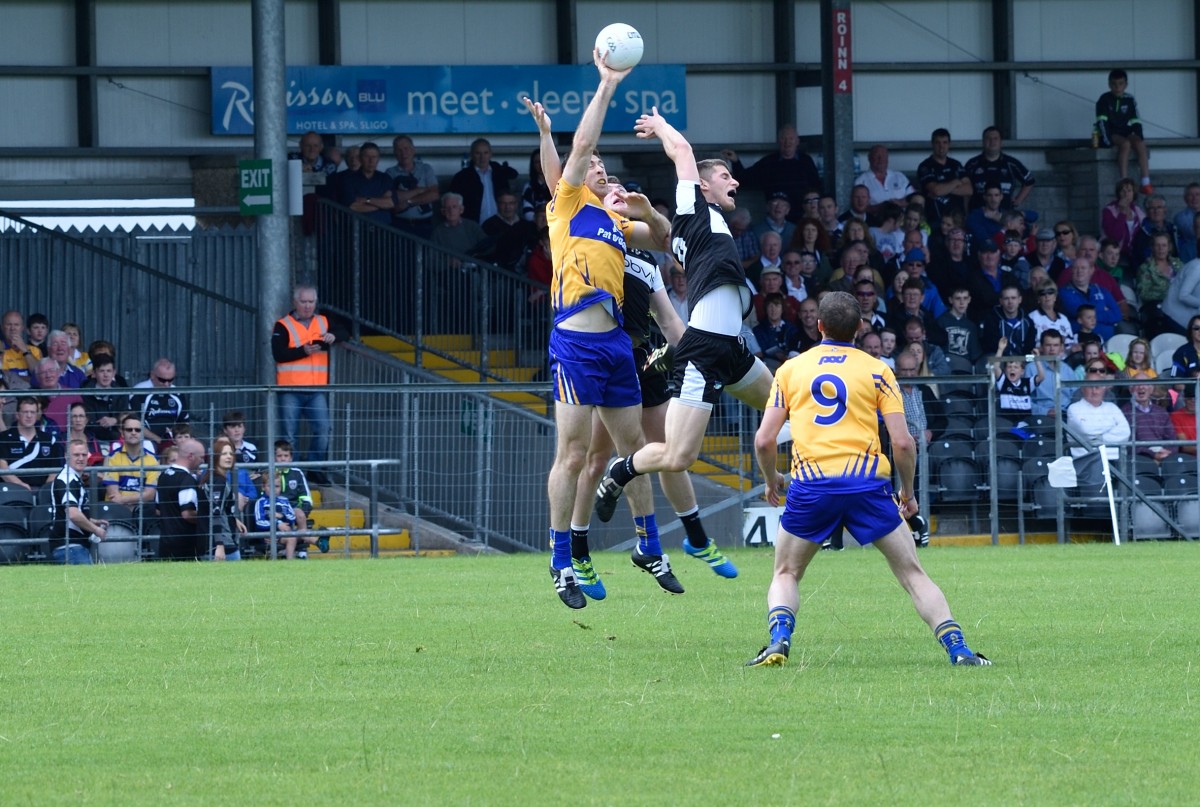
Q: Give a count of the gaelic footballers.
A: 4